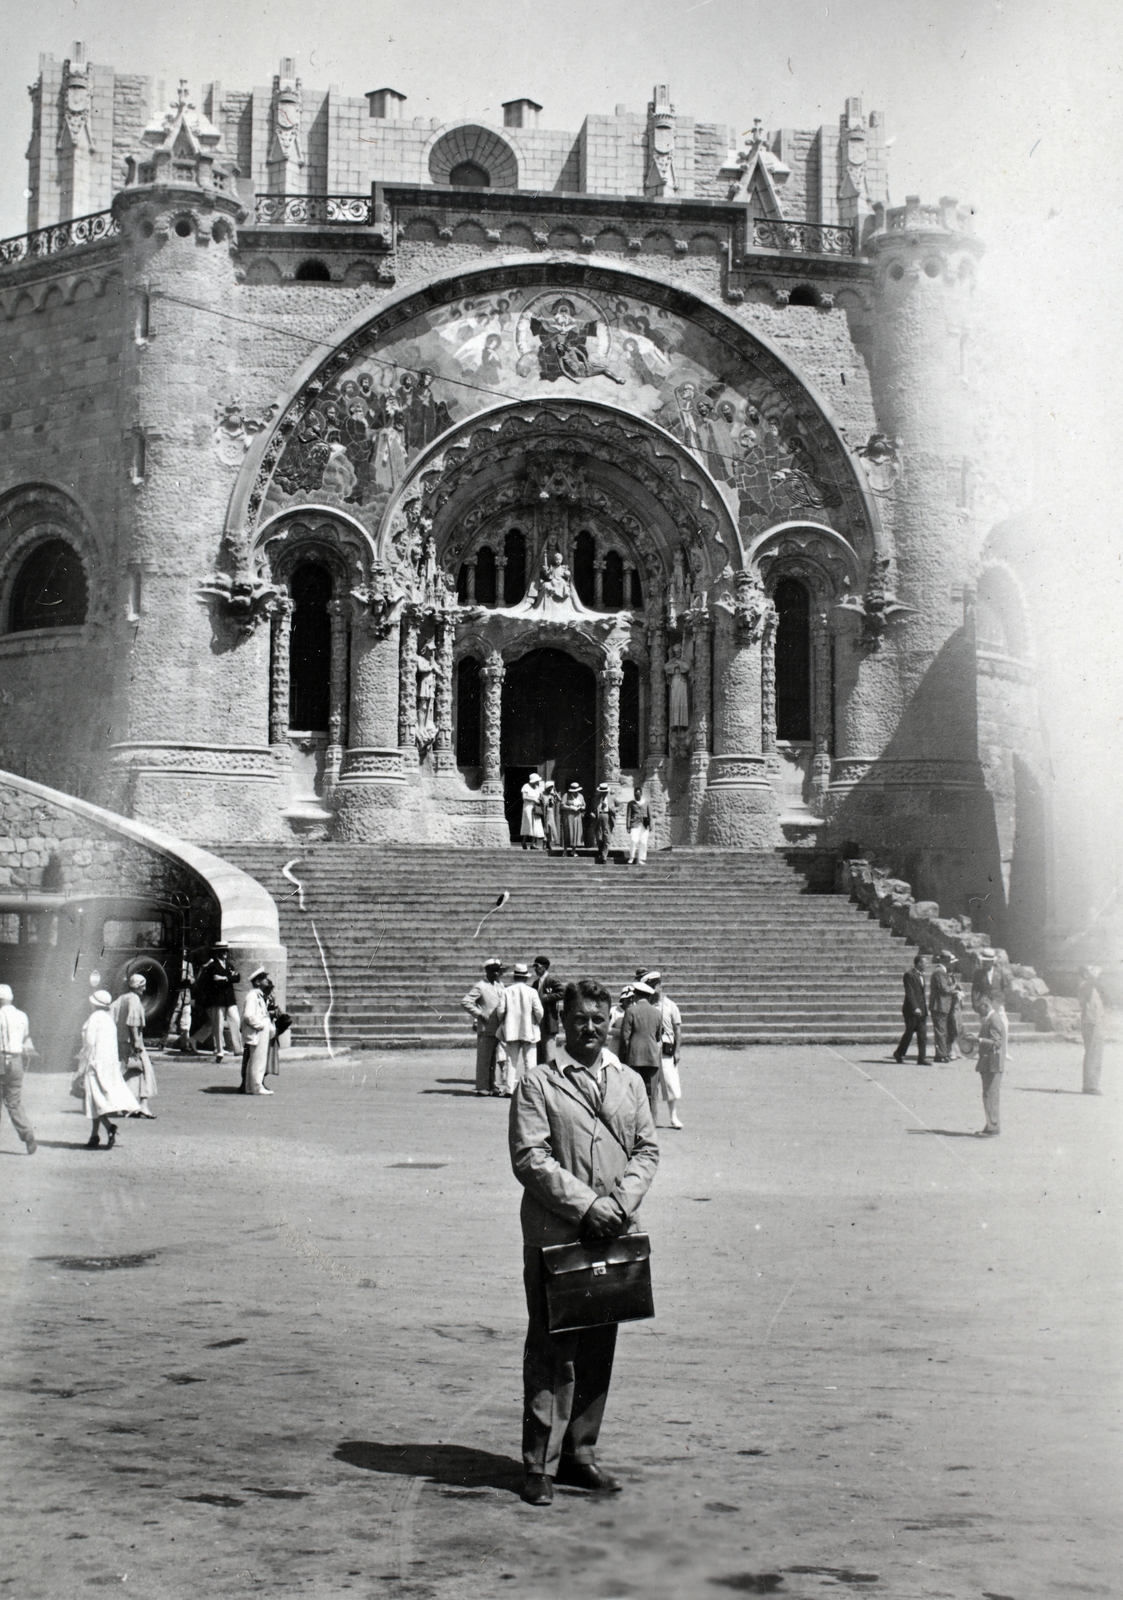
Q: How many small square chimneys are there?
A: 2